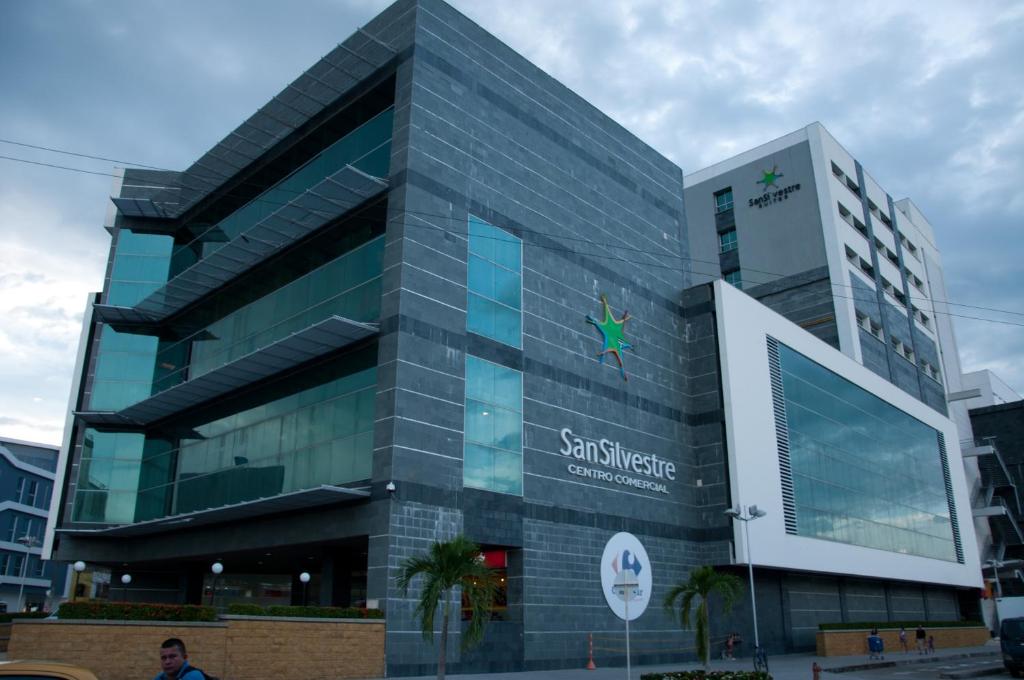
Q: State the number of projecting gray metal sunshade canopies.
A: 4